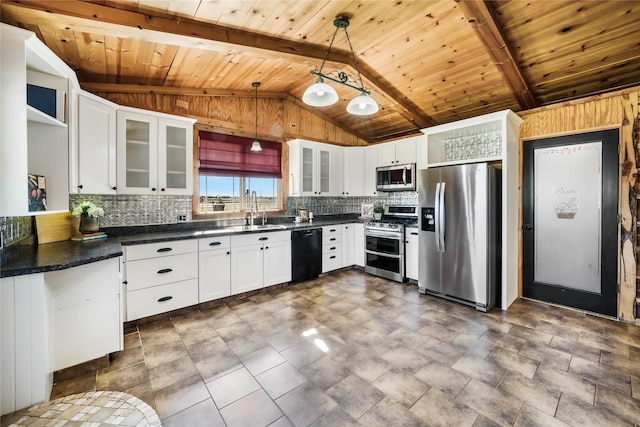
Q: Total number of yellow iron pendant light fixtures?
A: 0